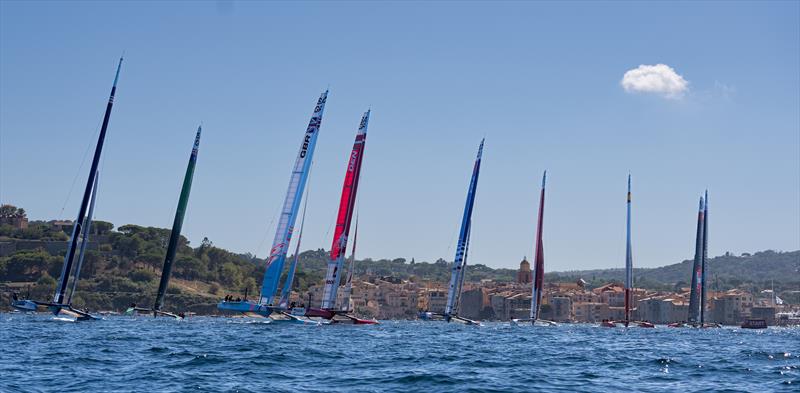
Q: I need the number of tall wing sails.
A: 9